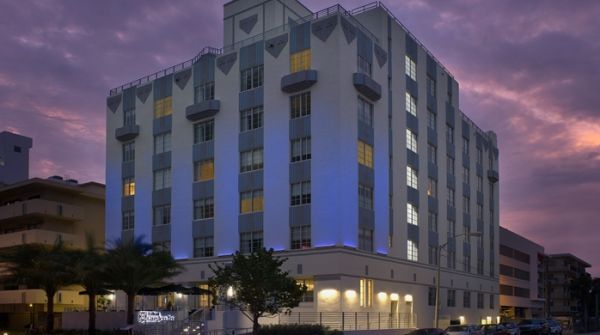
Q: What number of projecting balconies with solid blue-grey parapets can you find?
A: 5